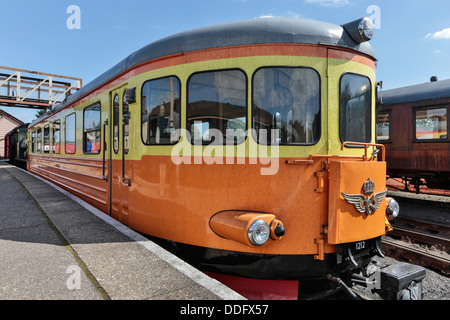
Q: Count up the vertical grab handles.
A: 2